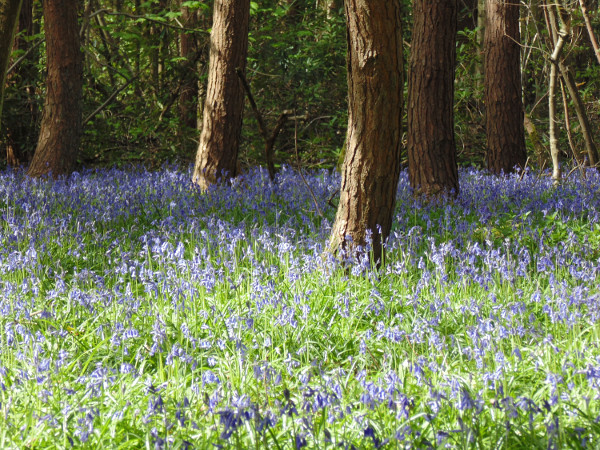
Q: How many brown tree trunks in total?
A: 5